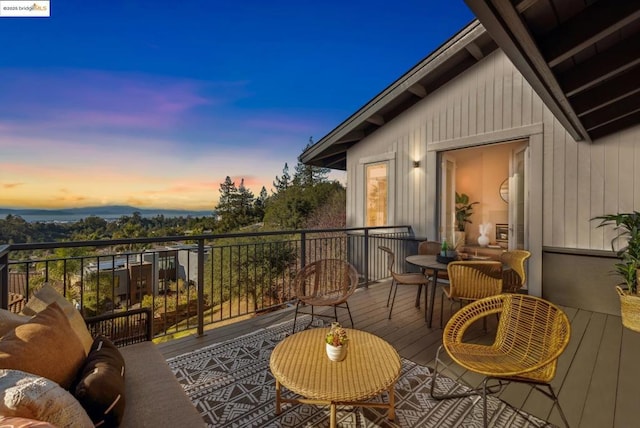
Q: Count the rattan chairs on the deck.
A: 6